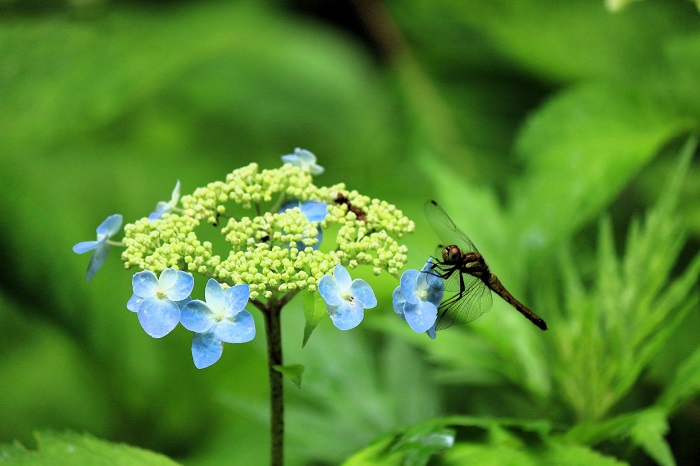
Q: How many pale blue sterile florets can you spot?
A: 8